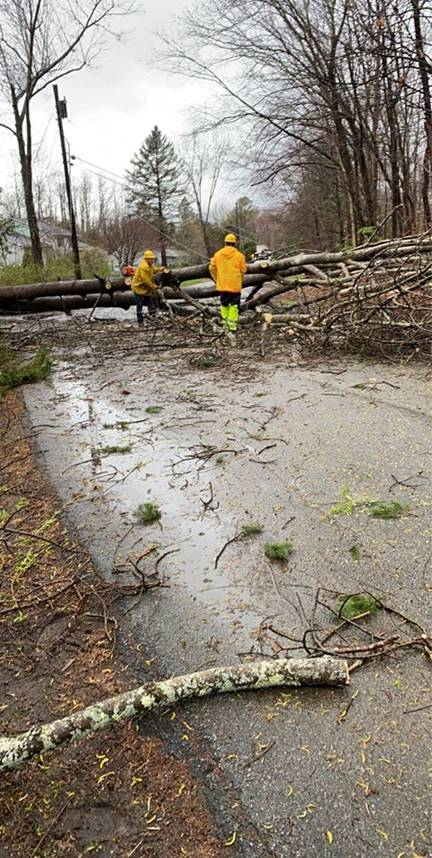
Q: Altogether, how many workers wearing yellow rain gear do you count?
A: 2